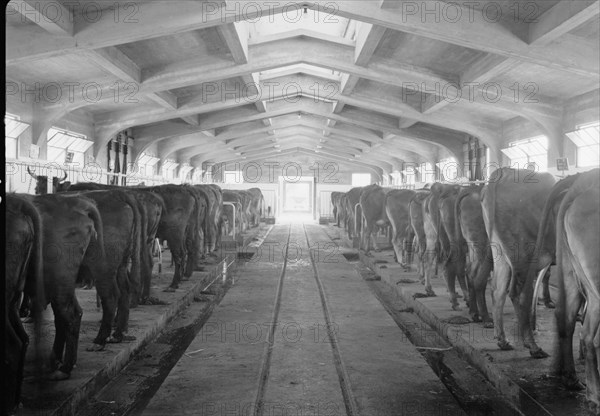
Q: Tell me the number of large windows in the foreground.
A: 4